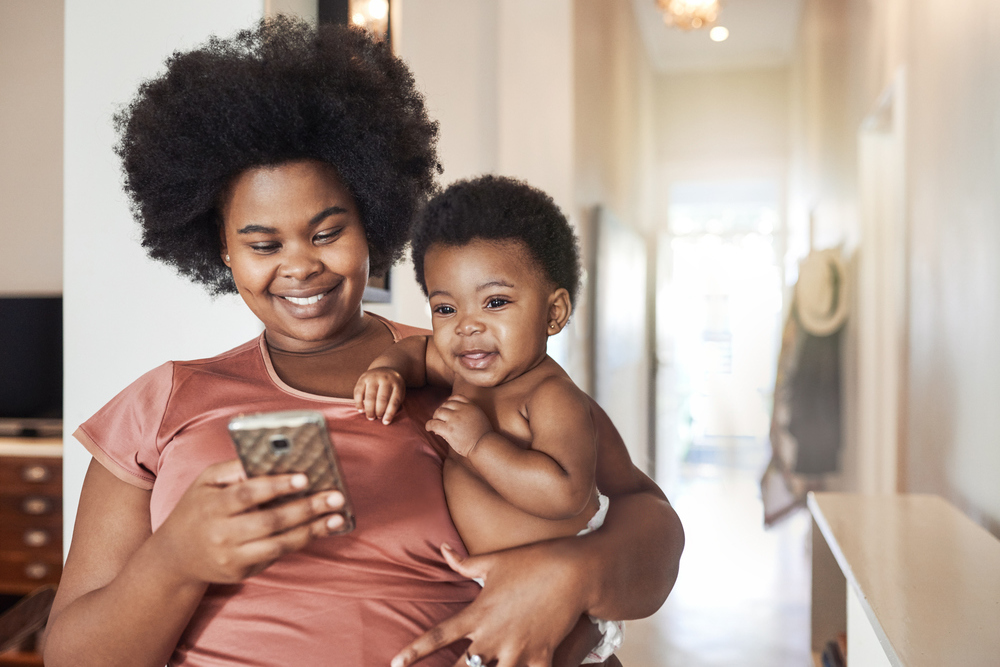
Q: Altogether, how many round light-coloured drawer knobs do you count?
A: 4